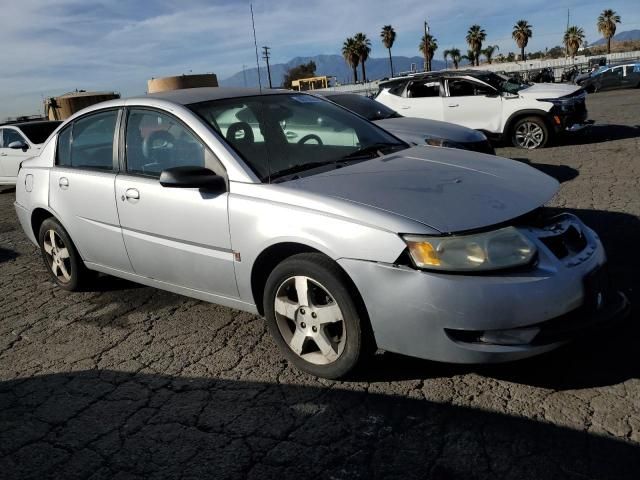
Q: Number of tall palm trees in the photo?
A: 8